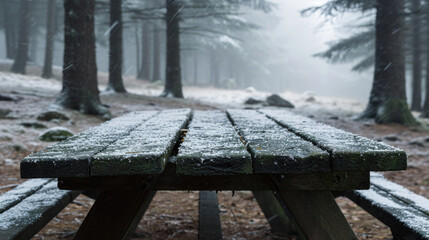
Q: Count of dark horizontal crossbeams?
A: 1